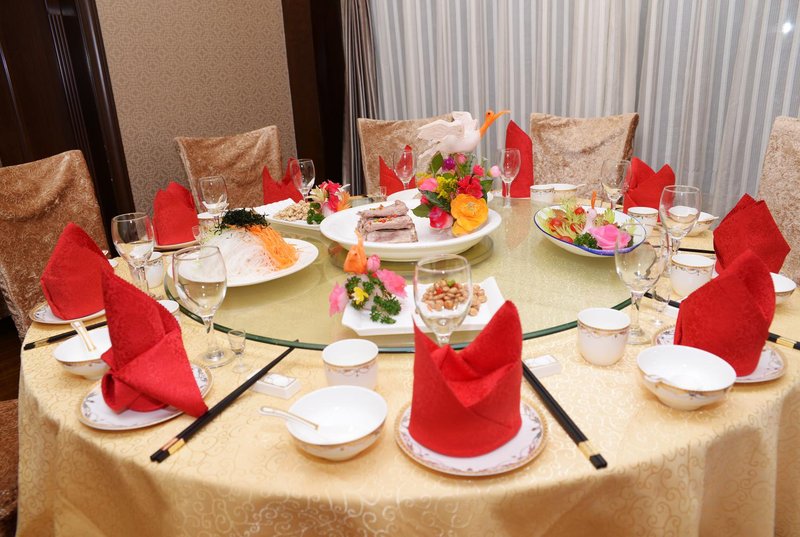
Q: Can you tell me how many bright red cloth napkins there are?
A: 10